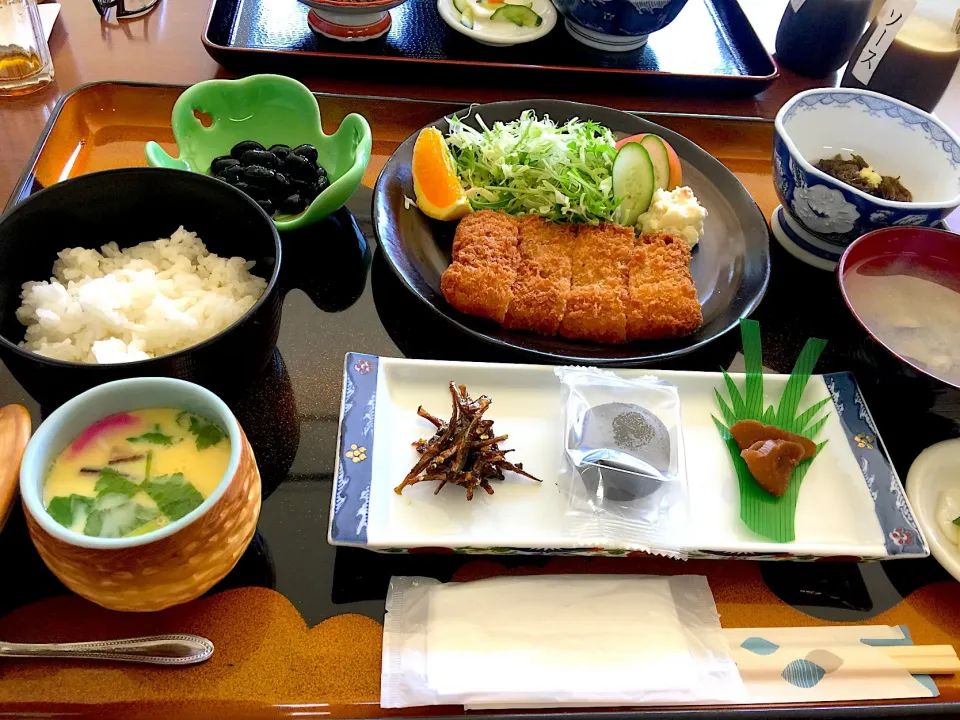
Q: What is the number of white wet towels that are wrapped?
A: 1